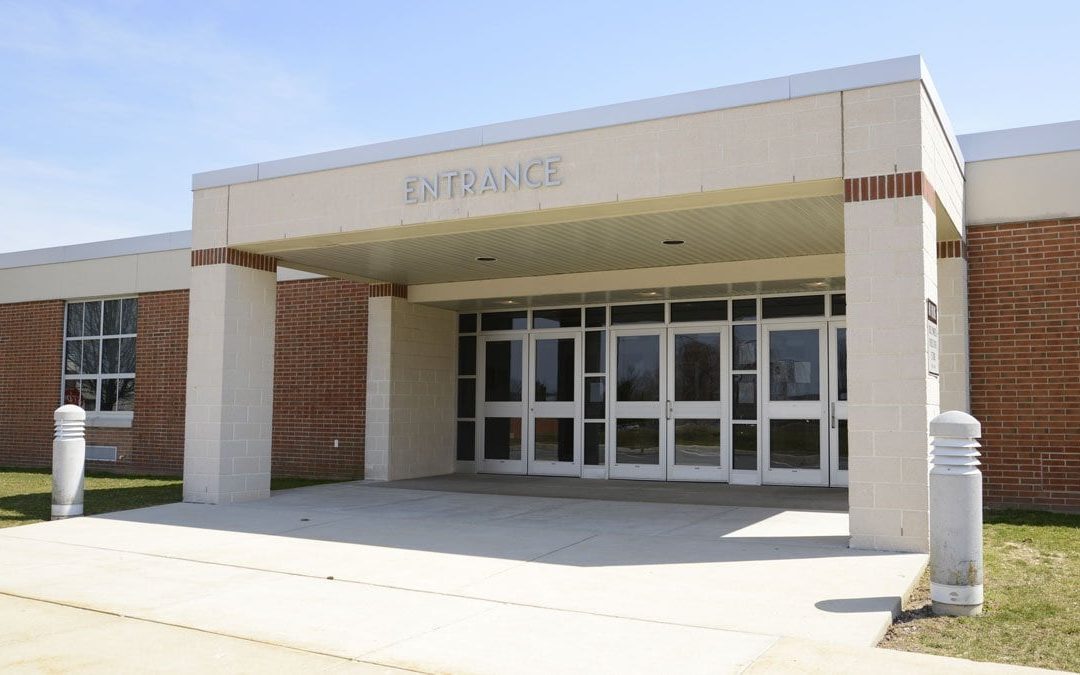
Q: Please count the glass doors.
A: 6